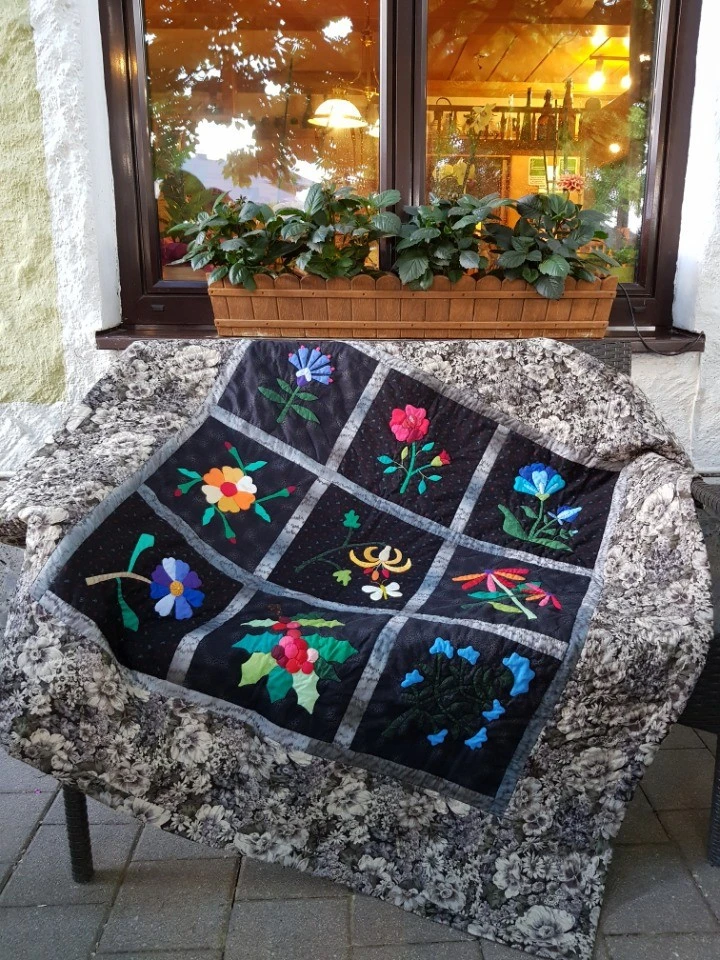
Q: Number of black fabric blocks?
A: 9